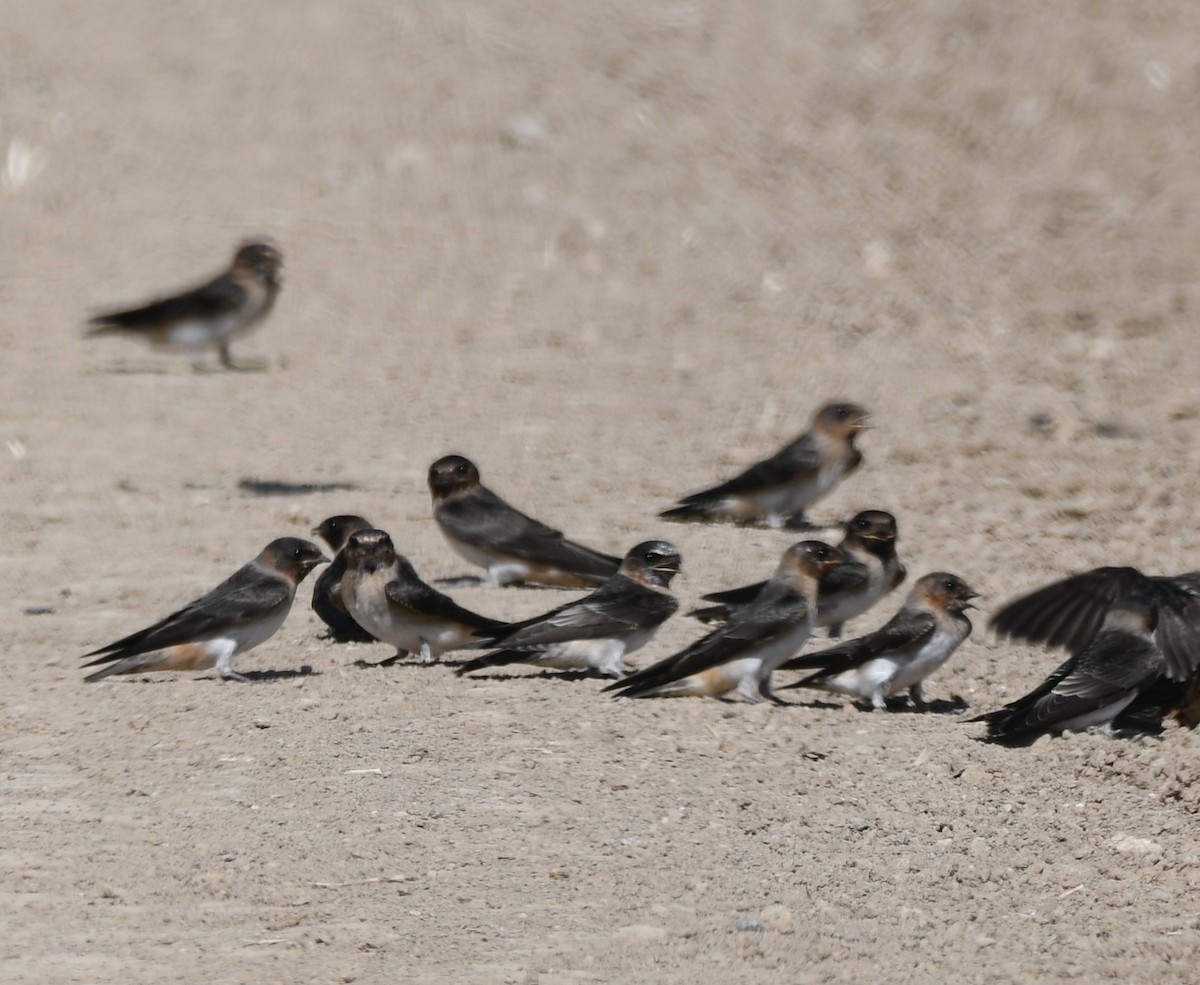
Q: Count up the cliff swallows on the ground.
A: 12